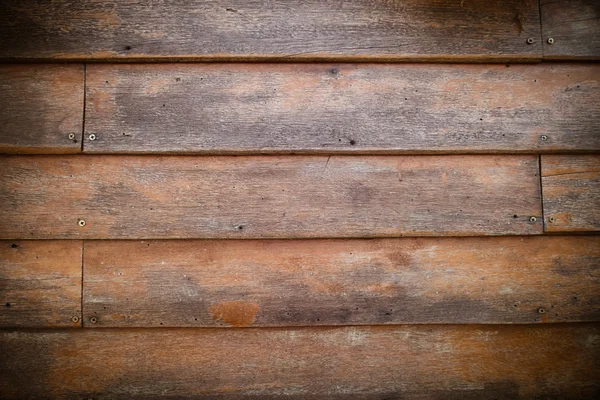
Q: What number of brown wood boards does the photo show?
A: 9